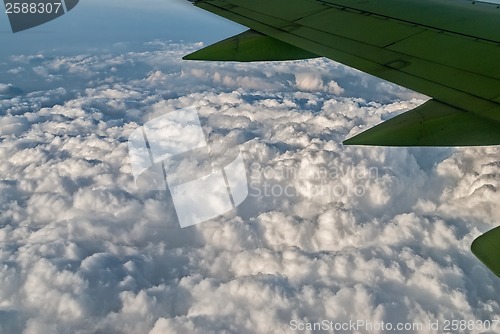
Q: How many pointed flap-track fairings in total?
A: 2